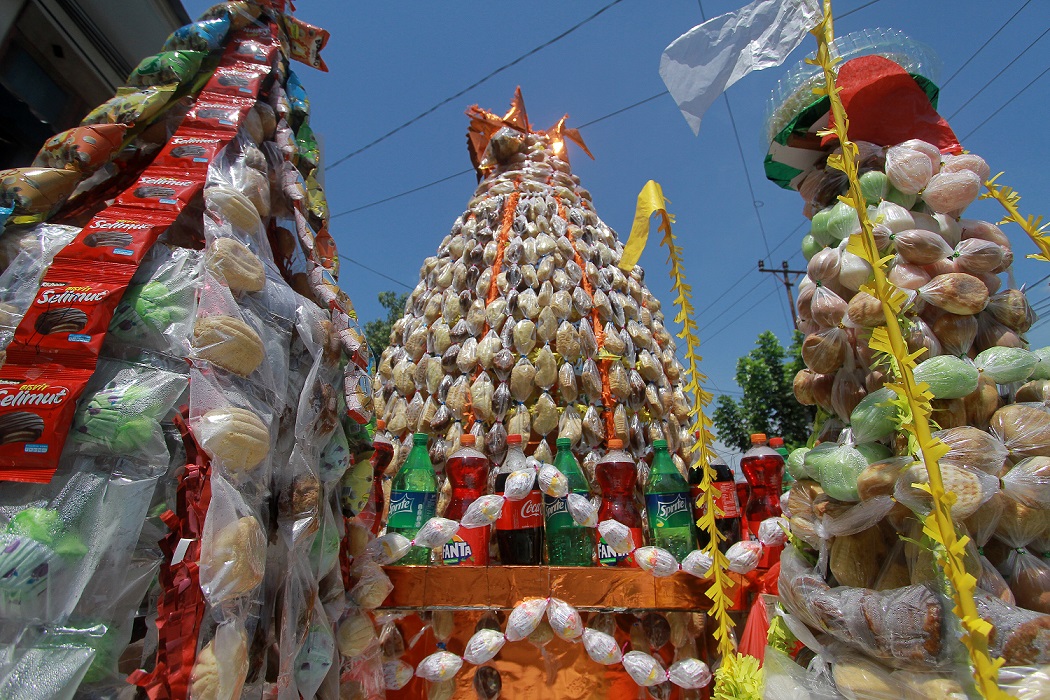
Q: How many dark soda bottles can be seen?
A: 2